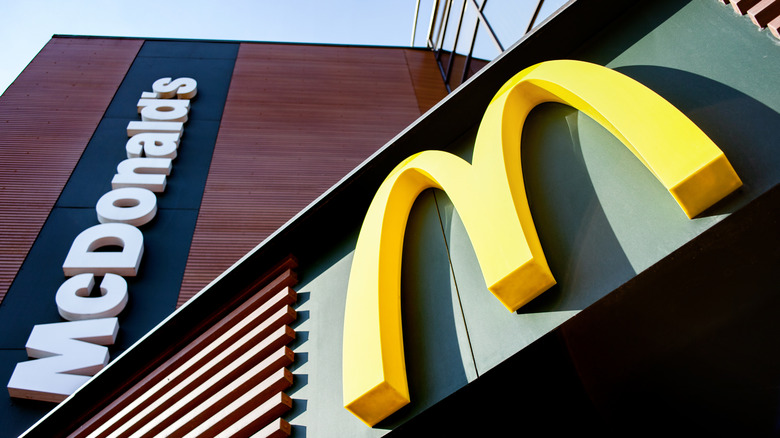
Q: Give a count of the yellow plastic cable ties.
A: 0